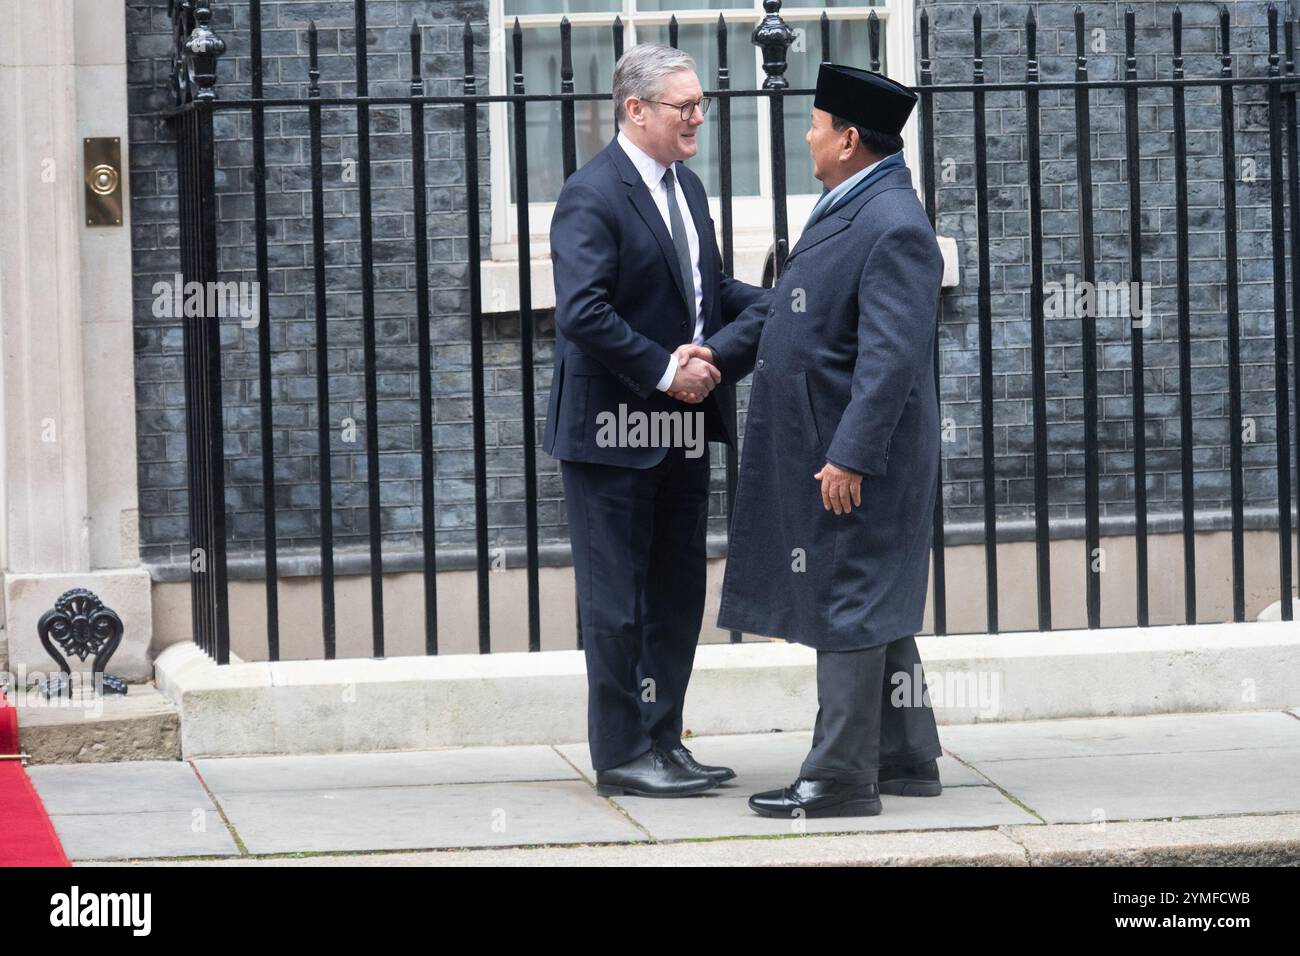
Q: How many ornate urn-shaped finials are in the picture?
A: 2